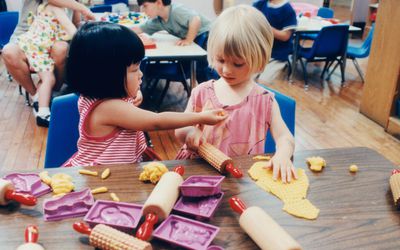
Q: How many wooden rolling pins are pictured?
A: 7